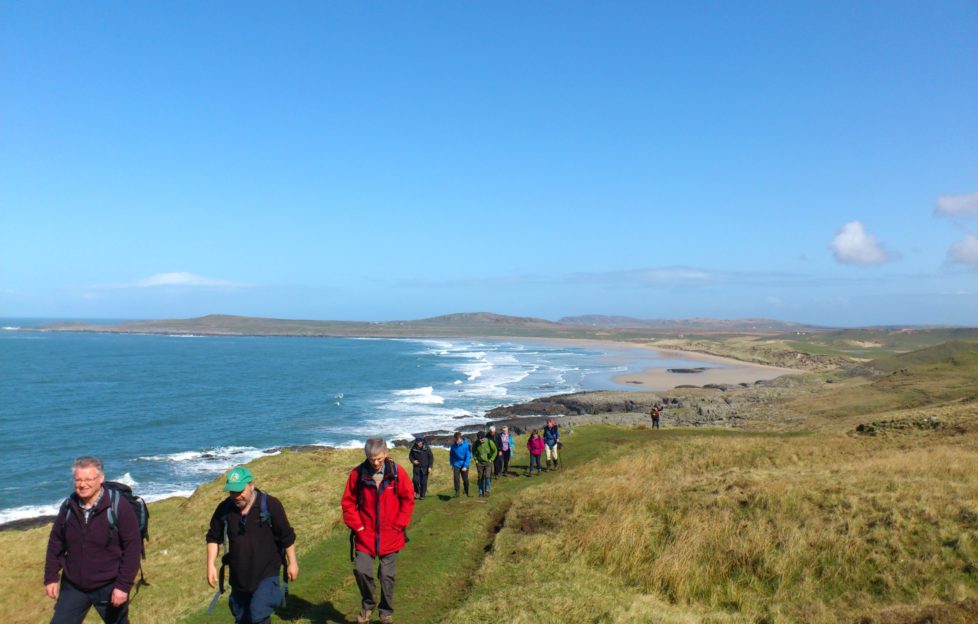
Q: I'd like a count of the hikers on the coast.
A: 11